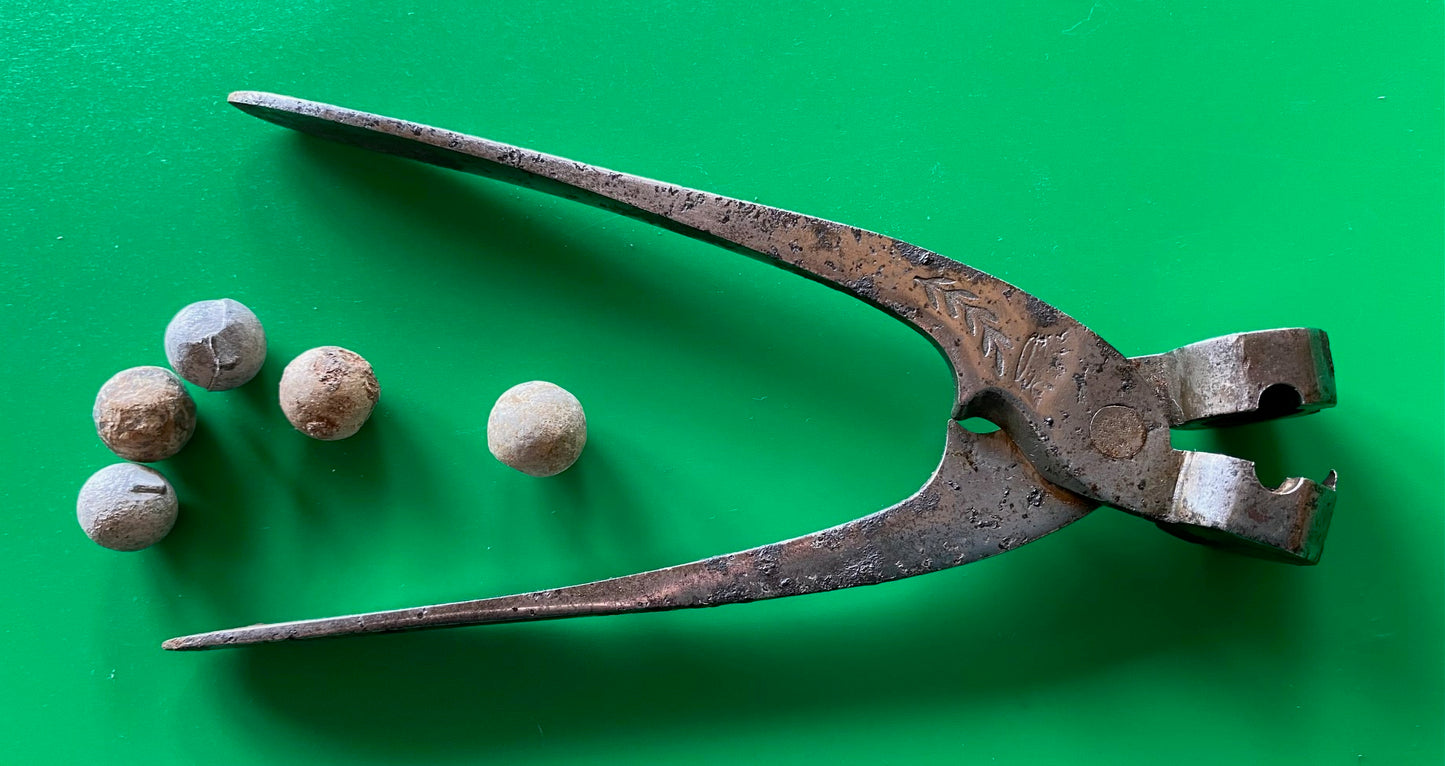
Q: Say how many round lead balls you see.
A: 5